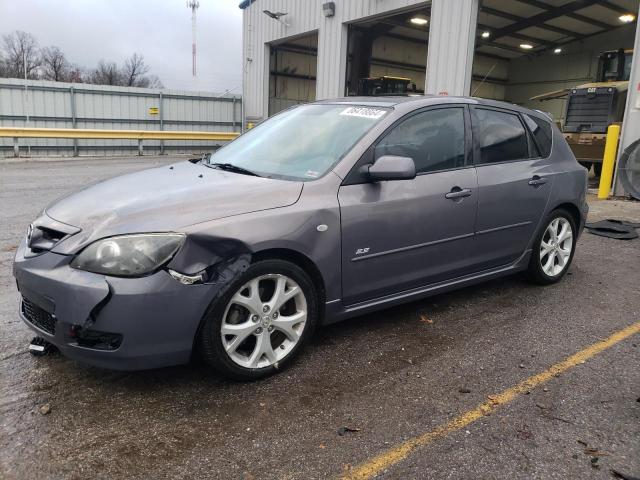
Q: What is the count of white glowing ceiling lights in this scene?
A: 5